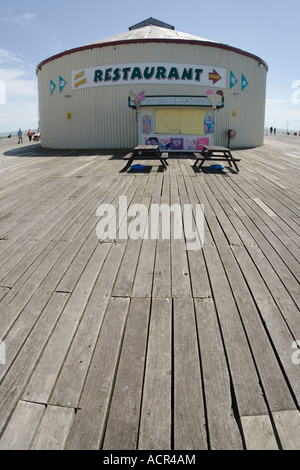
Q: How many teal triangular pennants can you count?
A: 4